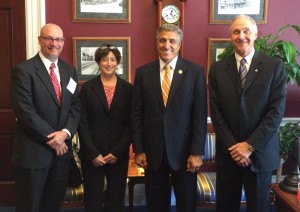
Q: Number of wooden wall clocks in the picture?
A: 1